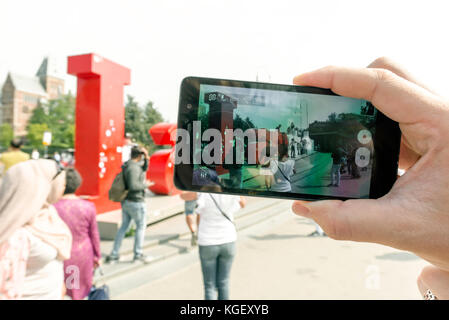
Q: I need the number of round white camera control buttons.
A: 2